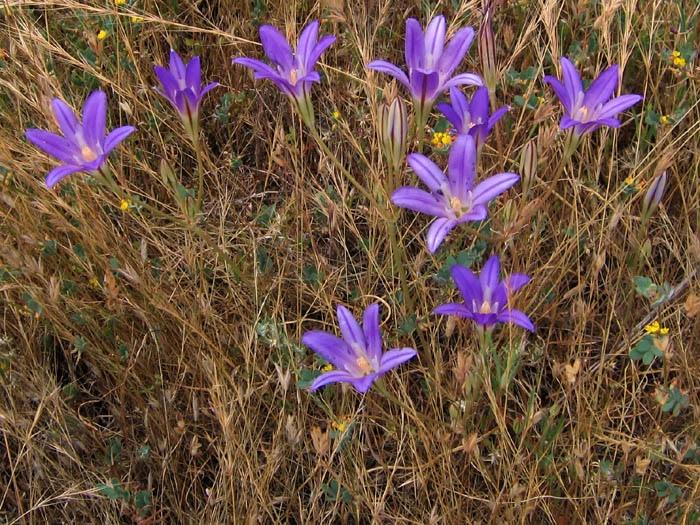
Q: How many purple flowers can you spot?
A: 9